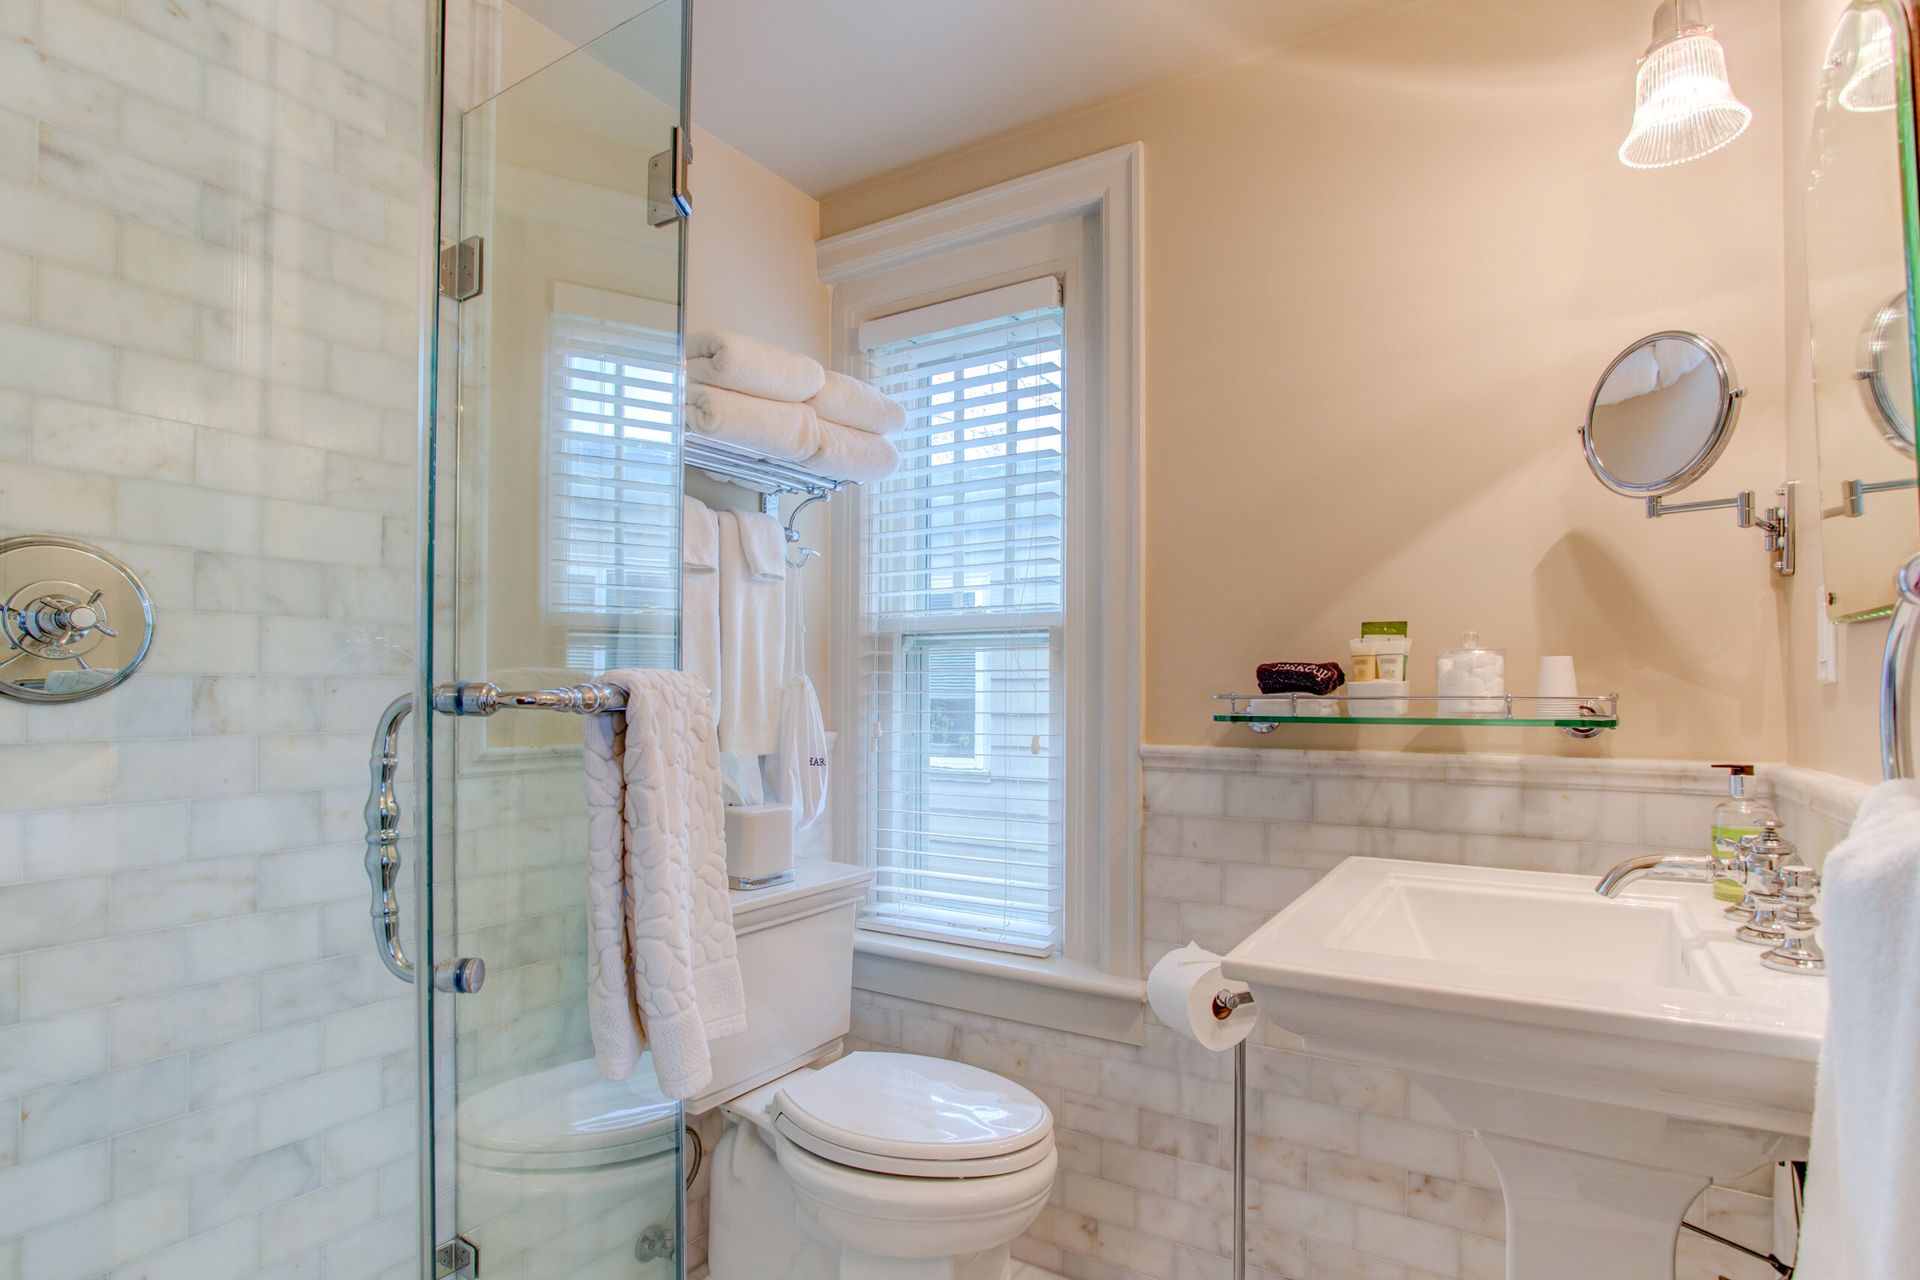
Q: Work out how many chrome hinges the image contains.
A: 3